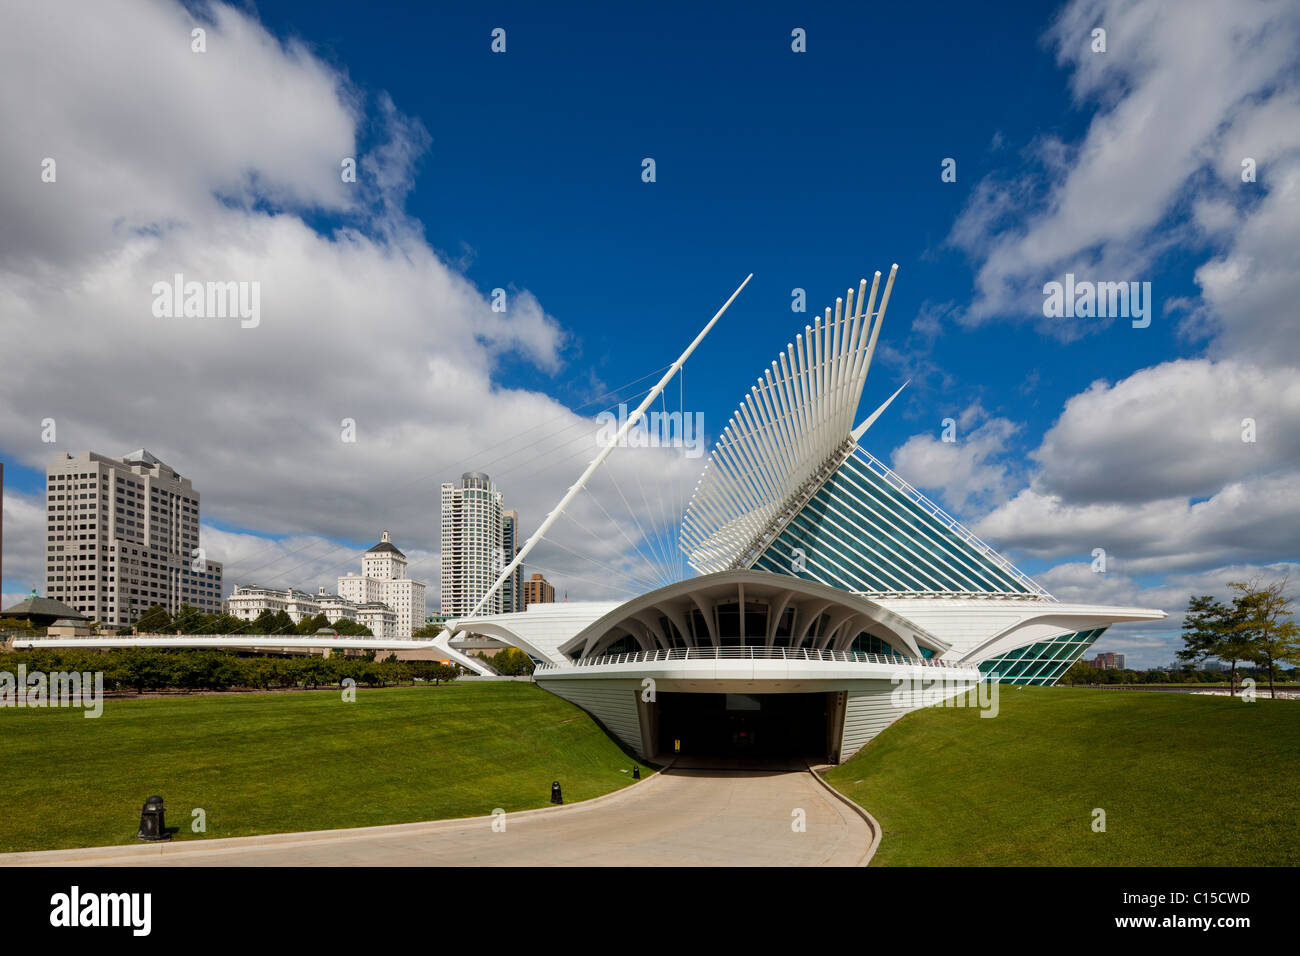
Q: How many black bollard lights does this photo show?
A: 3